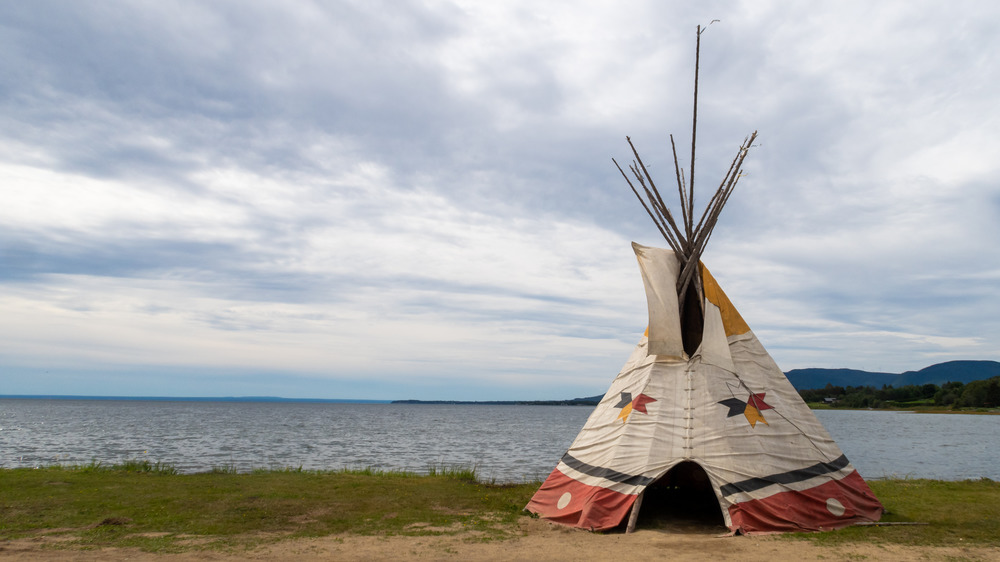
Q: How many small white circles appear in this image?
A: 2